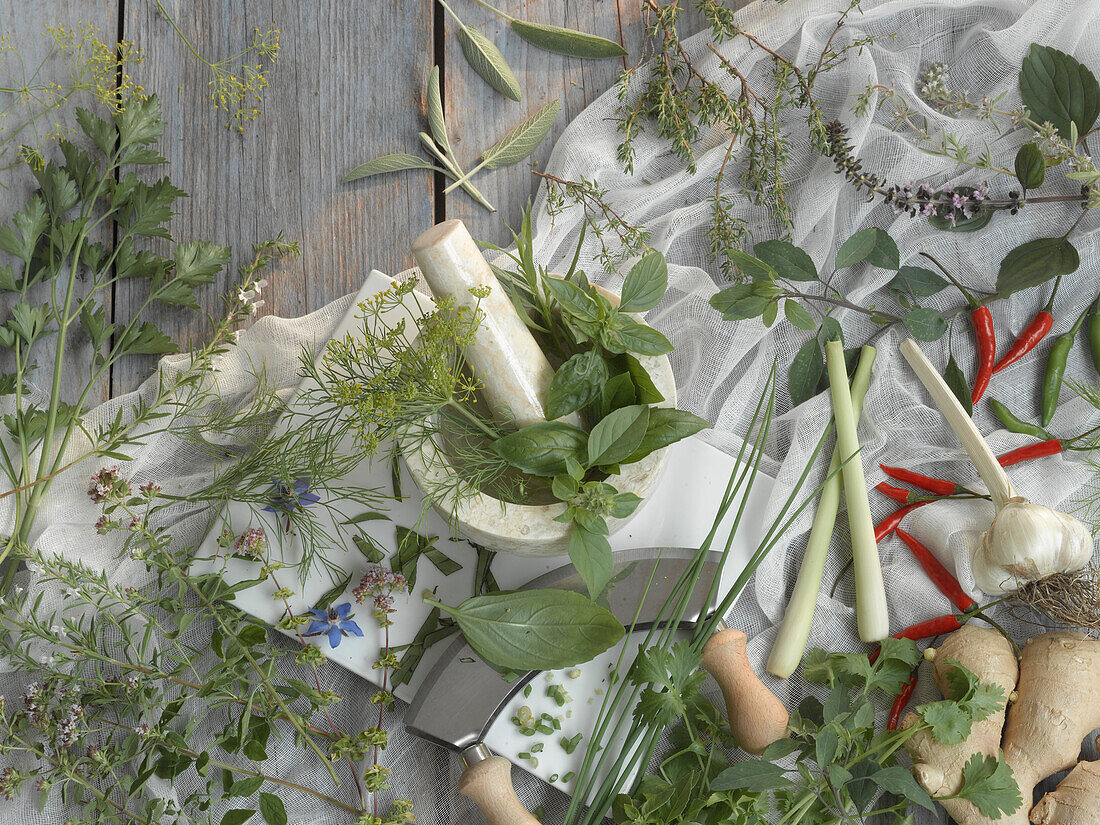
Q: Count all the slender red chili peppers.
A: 9